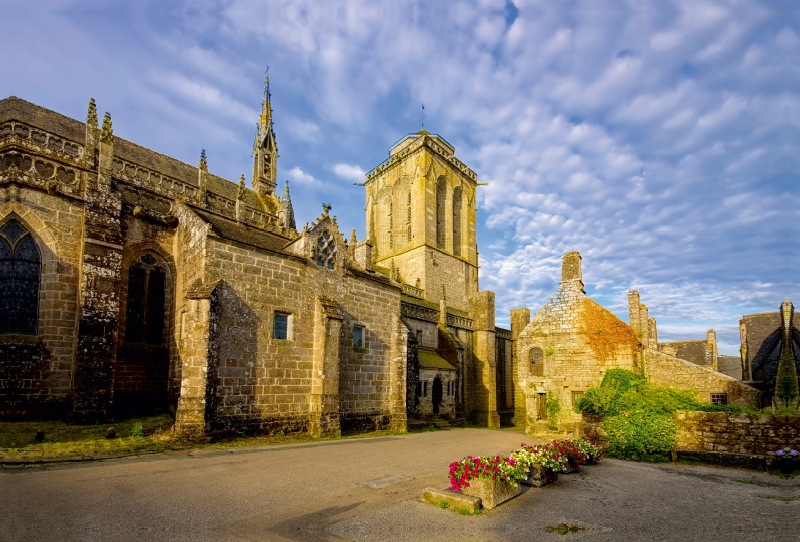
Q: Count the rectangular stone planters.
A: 4